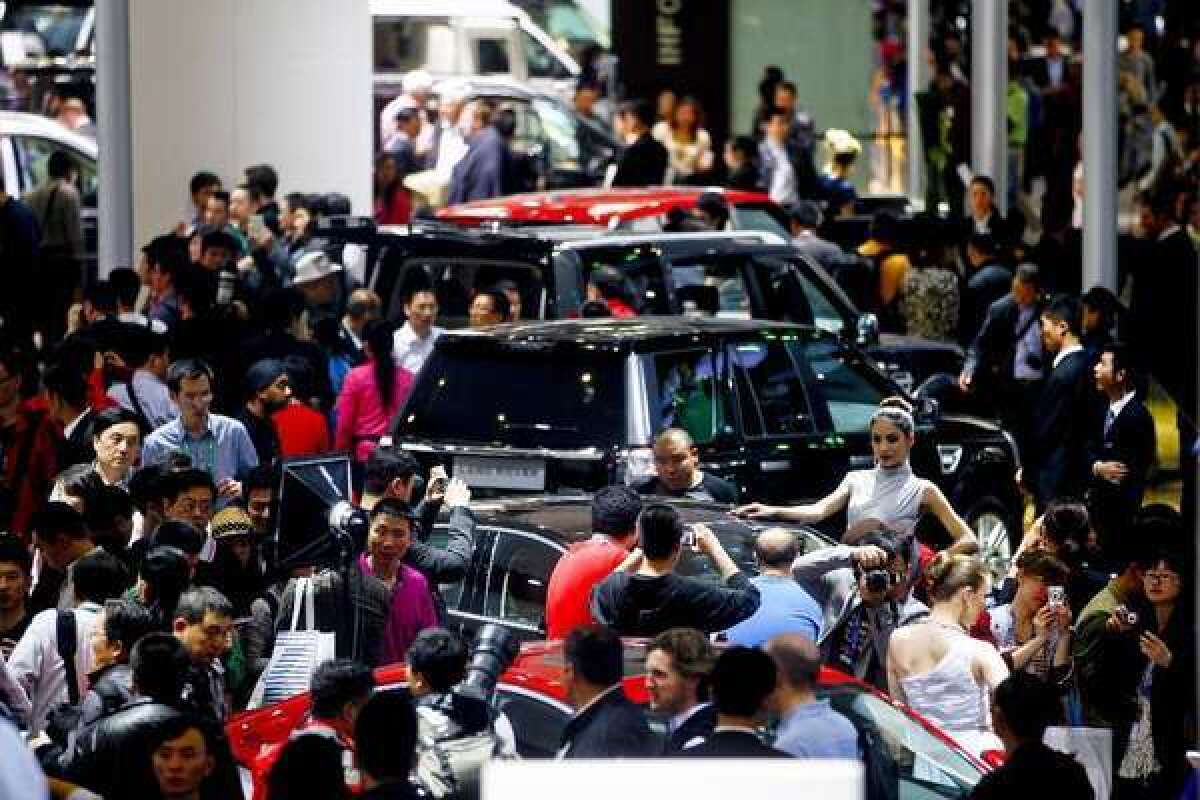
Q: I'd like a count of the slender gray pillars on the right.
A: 3